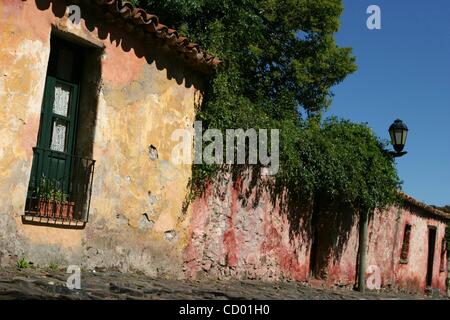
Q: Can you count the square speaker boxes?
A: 0